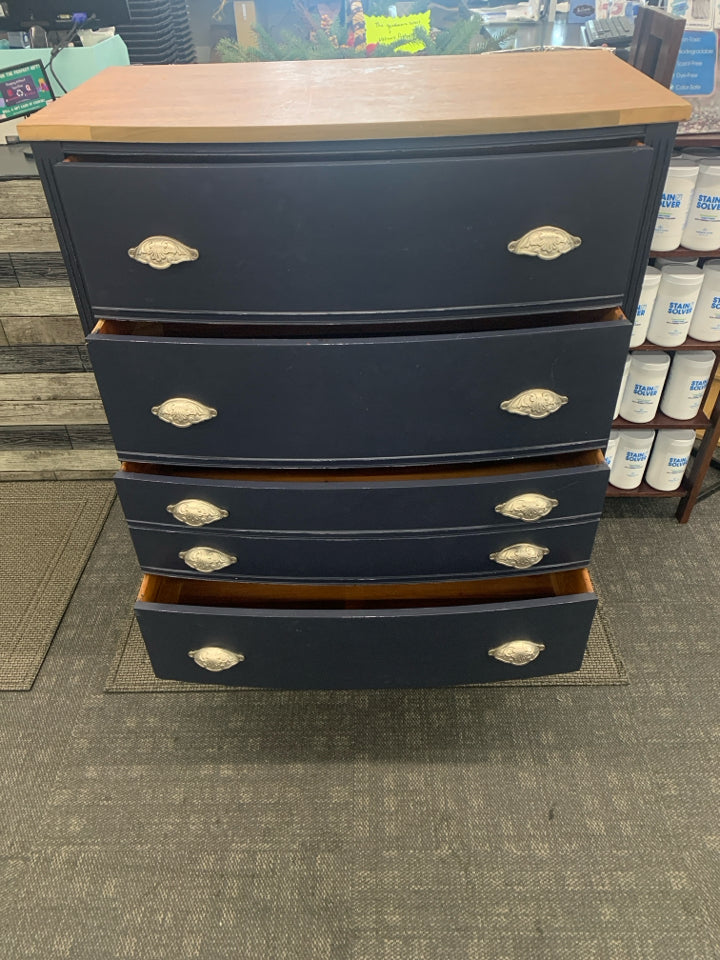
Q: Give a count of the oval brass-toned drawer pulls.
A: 10